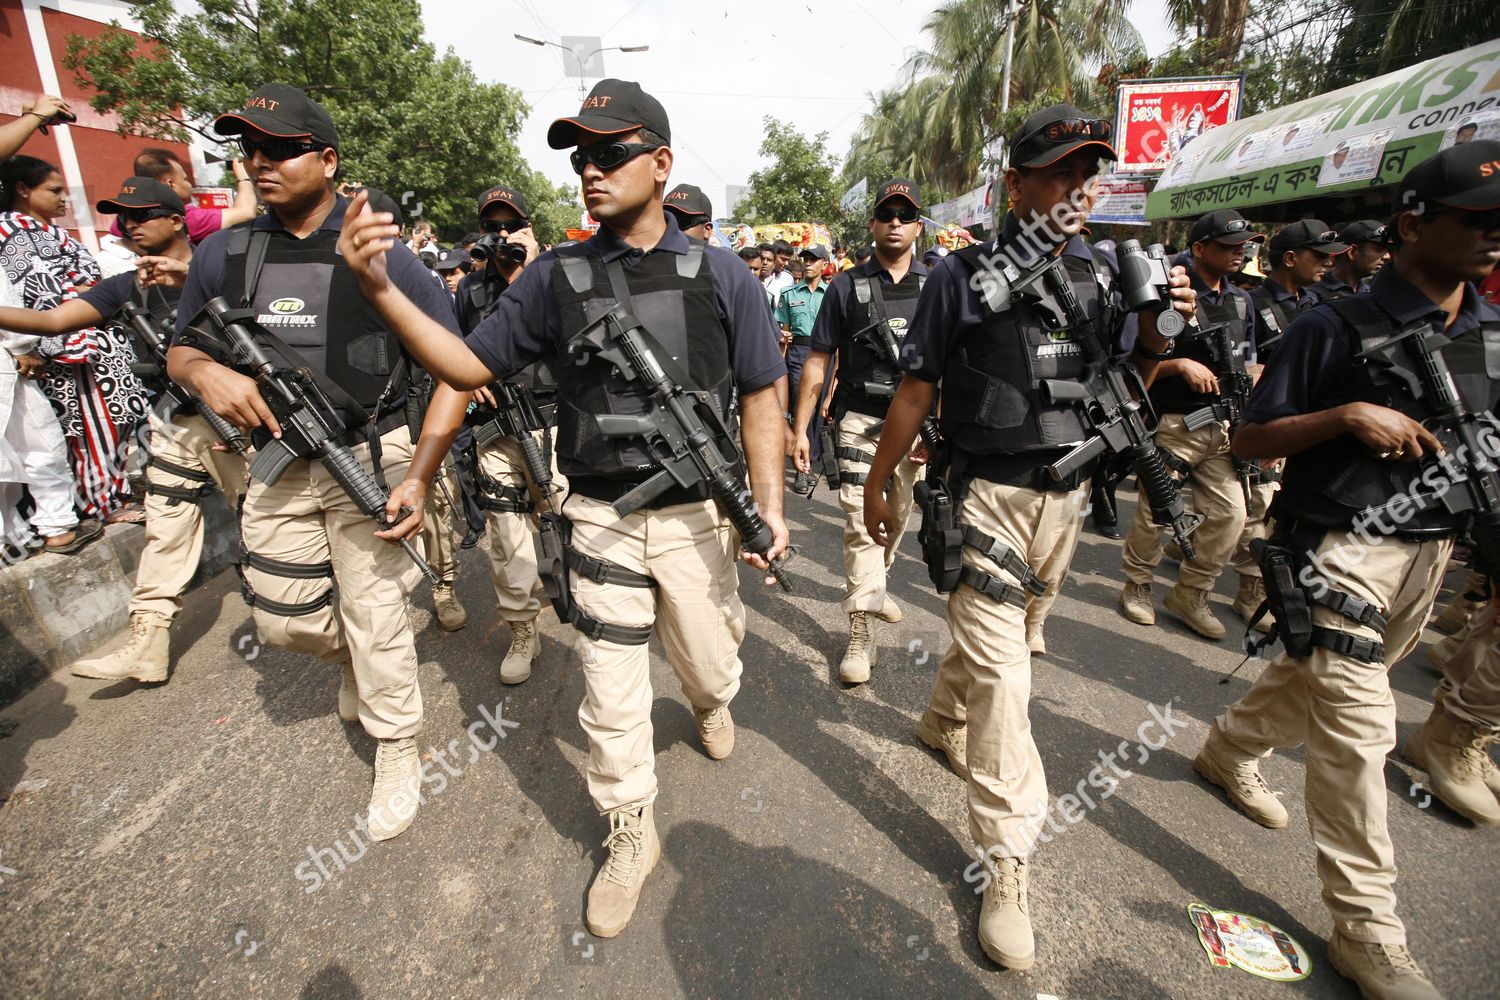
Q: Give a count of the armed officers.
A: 12